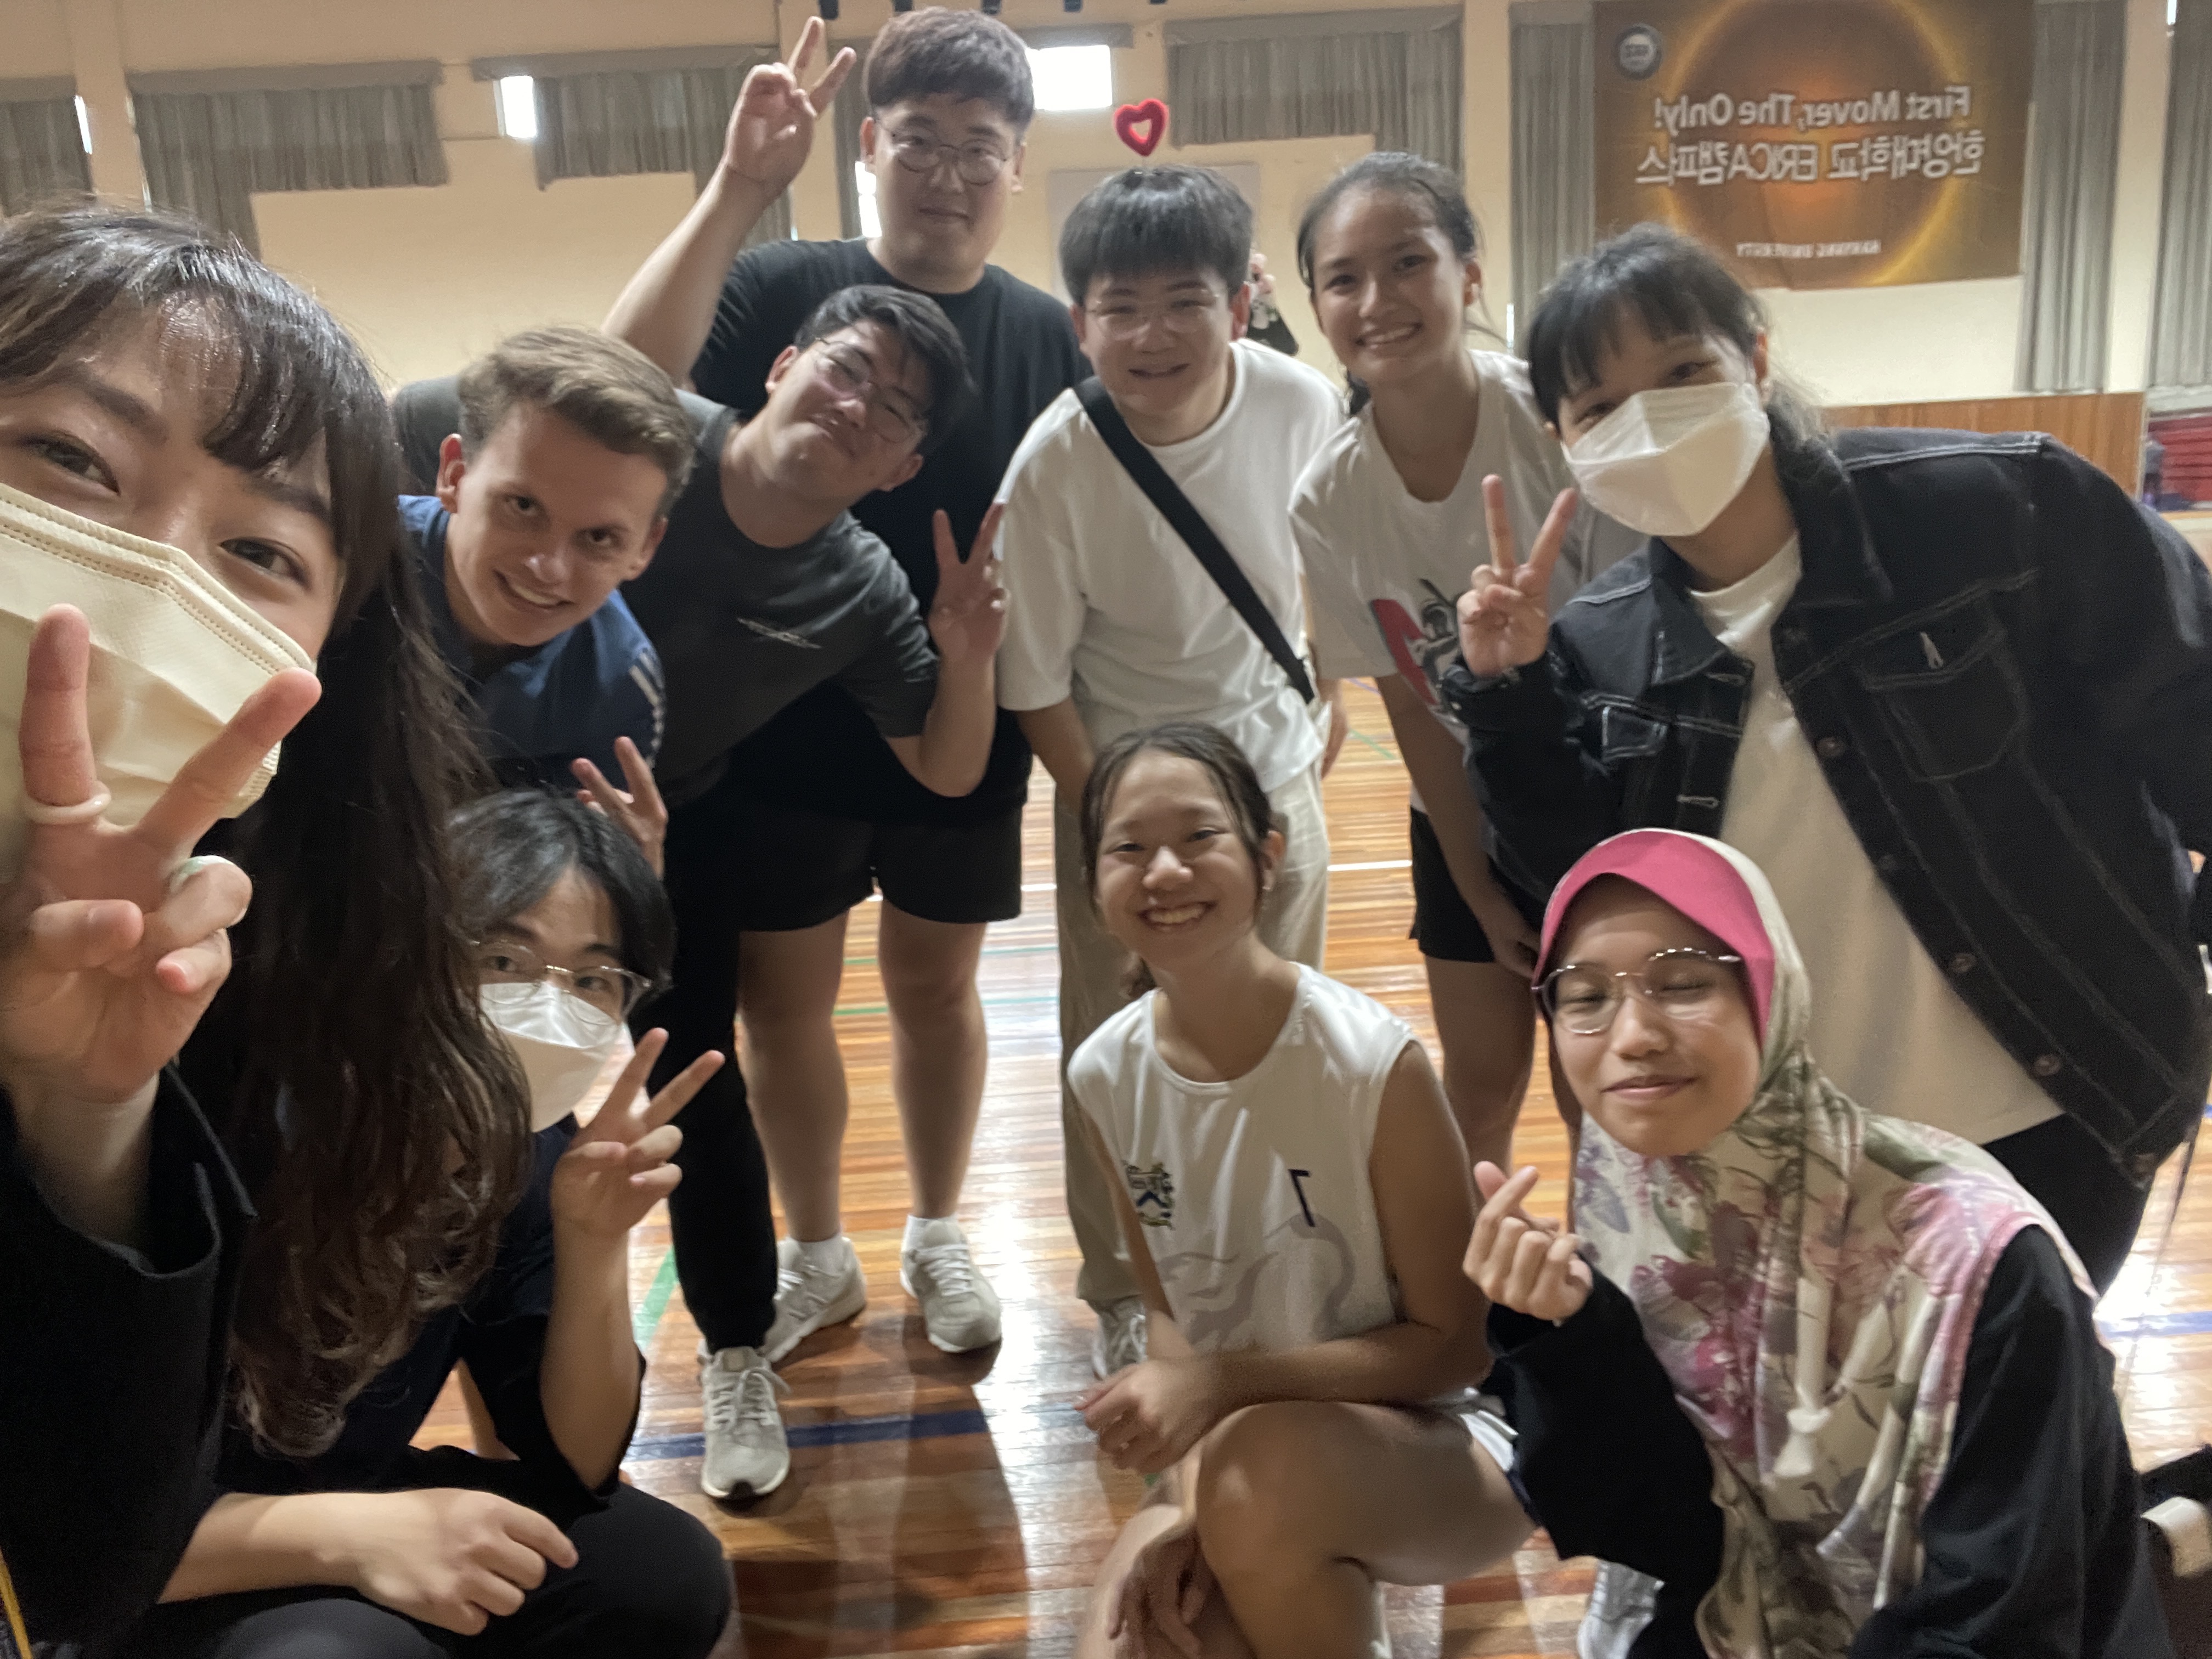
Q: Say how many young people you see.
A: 10